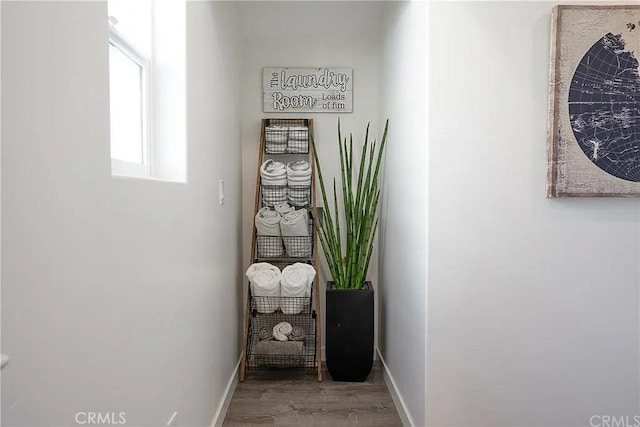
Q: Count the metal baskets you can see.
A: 5